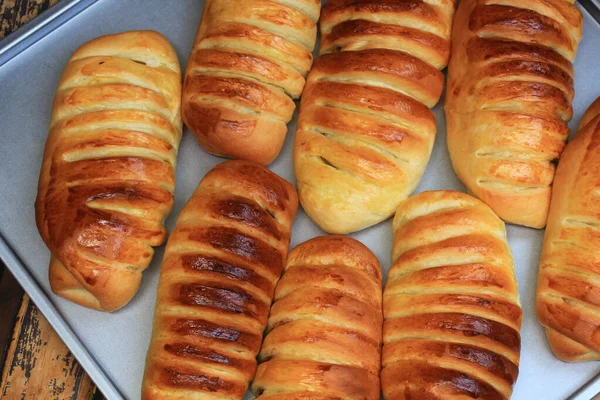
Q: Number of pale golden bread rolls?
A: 8